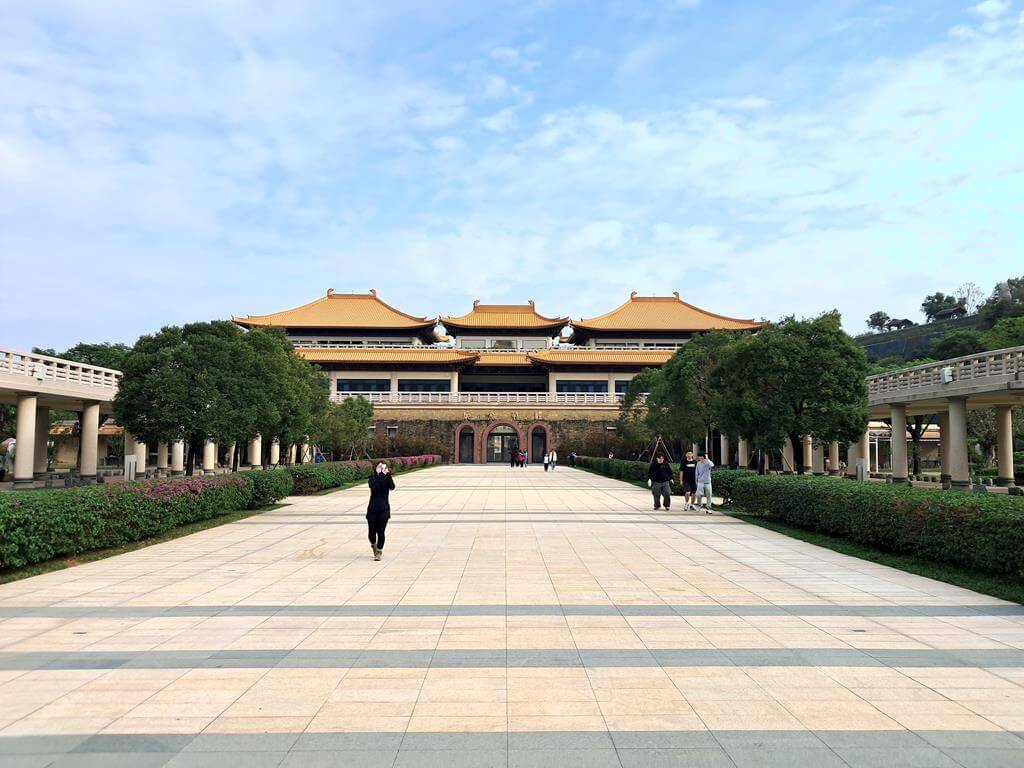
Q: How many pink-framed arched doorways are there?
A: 3